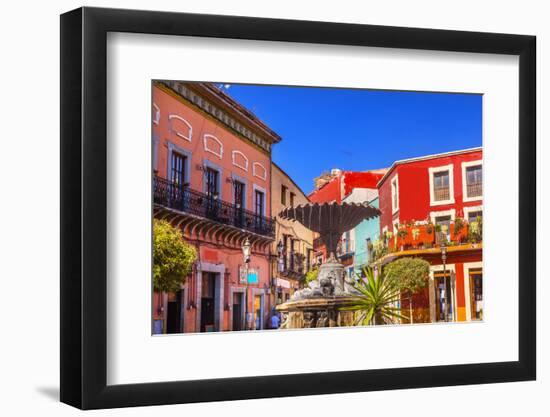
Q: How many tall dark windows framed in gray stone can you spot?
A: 4